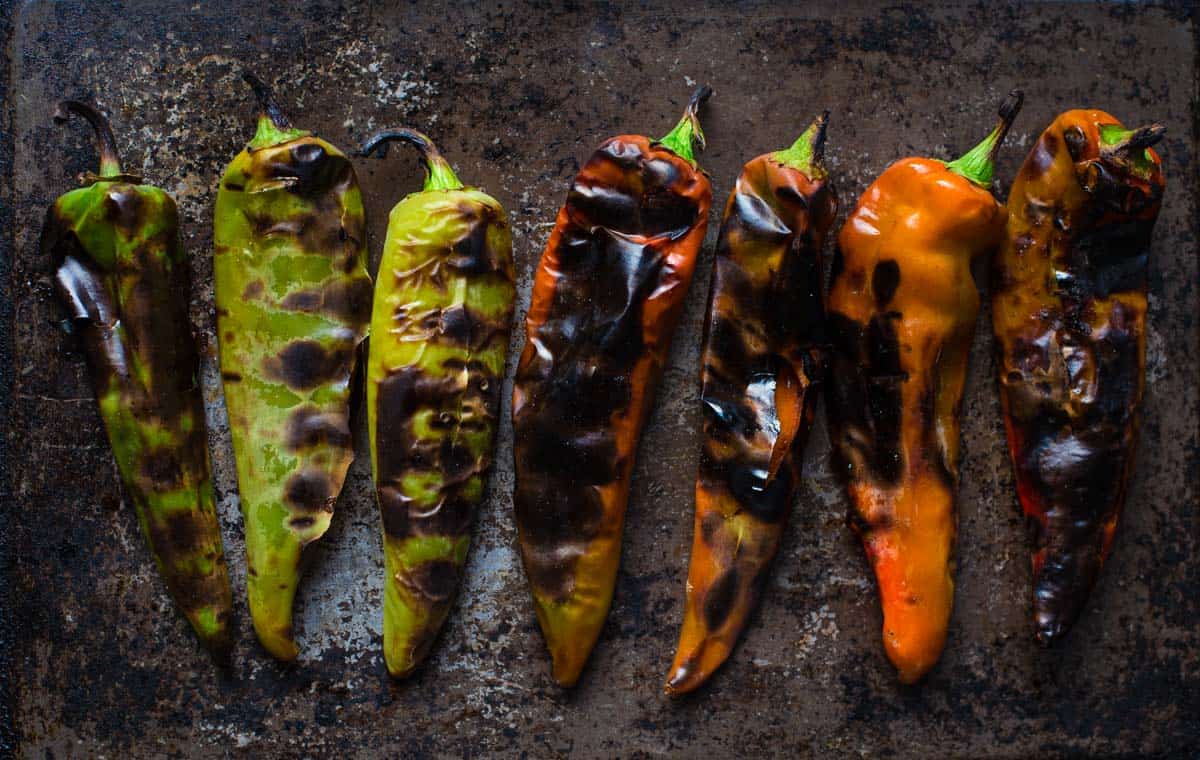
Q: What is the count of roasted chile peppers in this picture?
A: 7